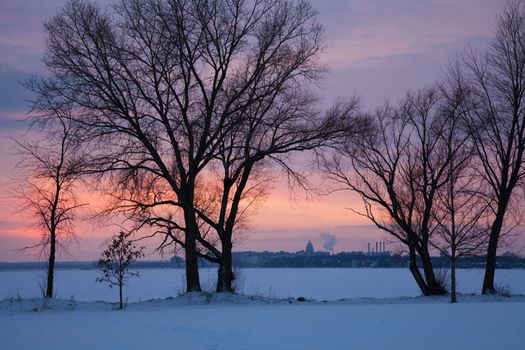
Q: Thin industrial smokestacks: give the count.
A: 5